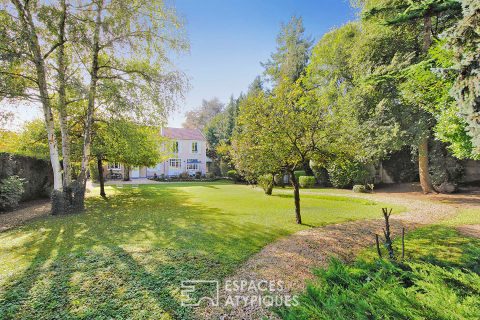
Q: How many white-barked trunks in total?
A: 3